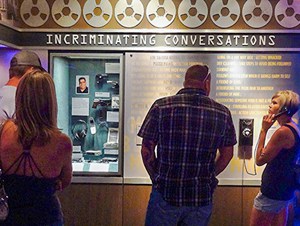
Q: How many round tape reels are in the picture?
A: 9